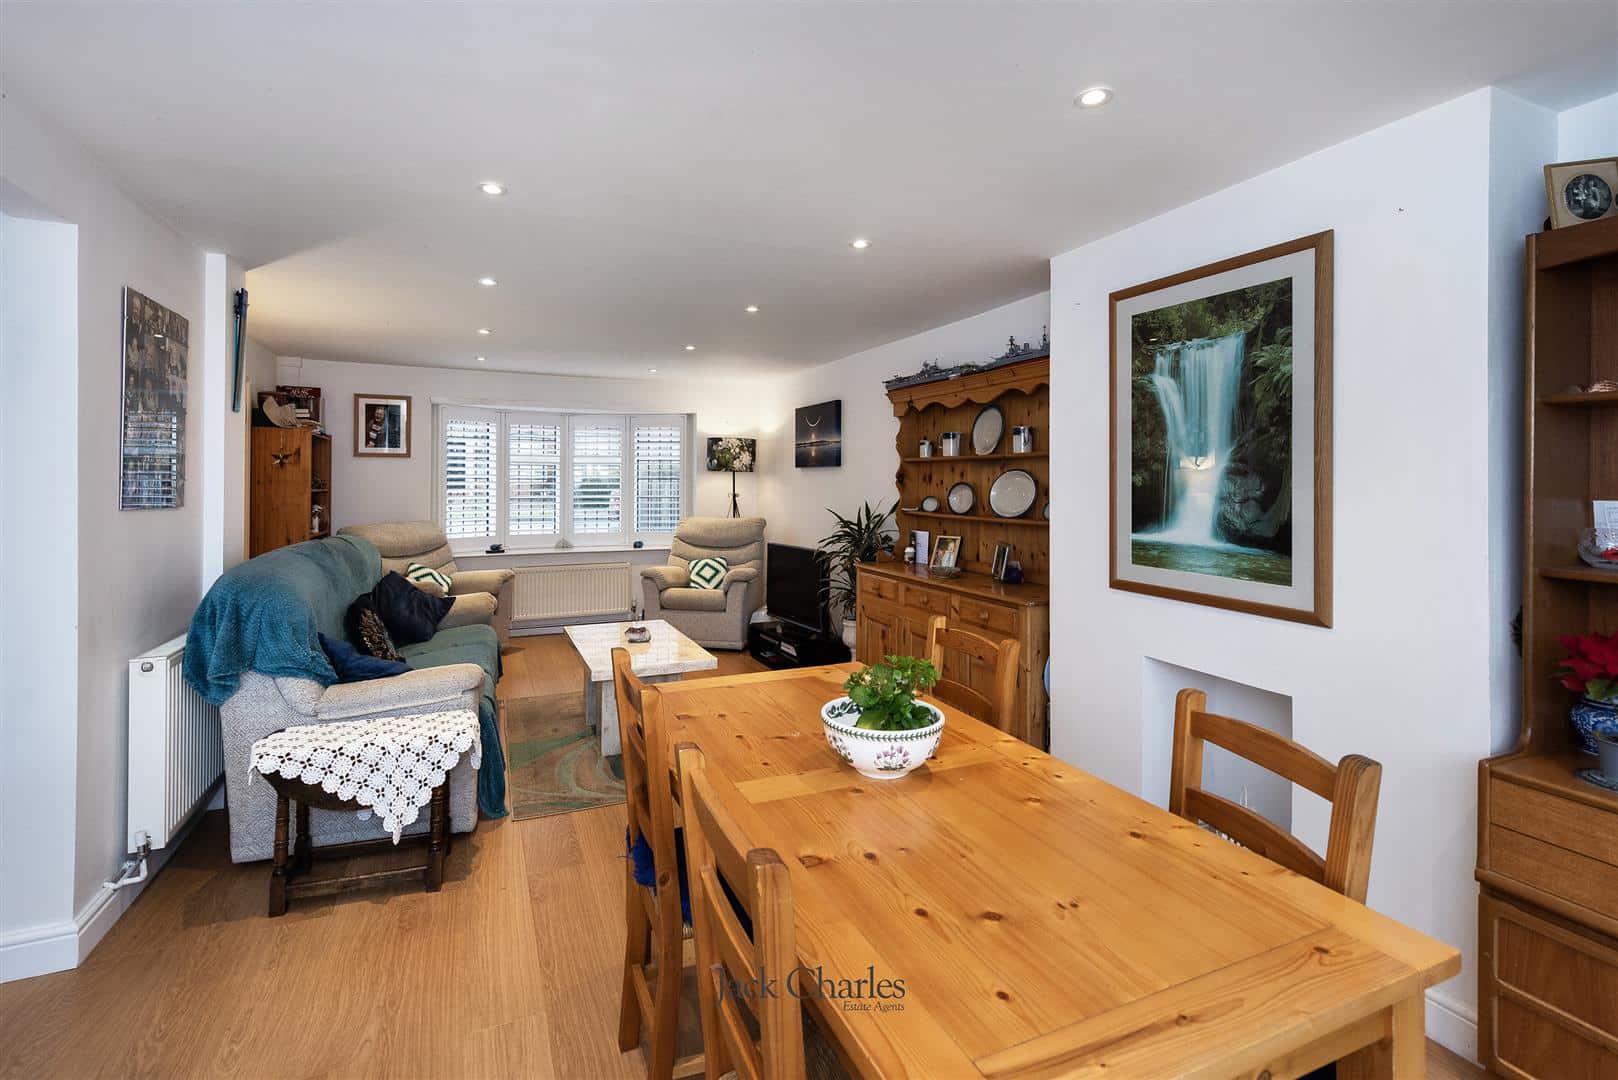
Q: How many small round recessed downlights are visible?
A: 9